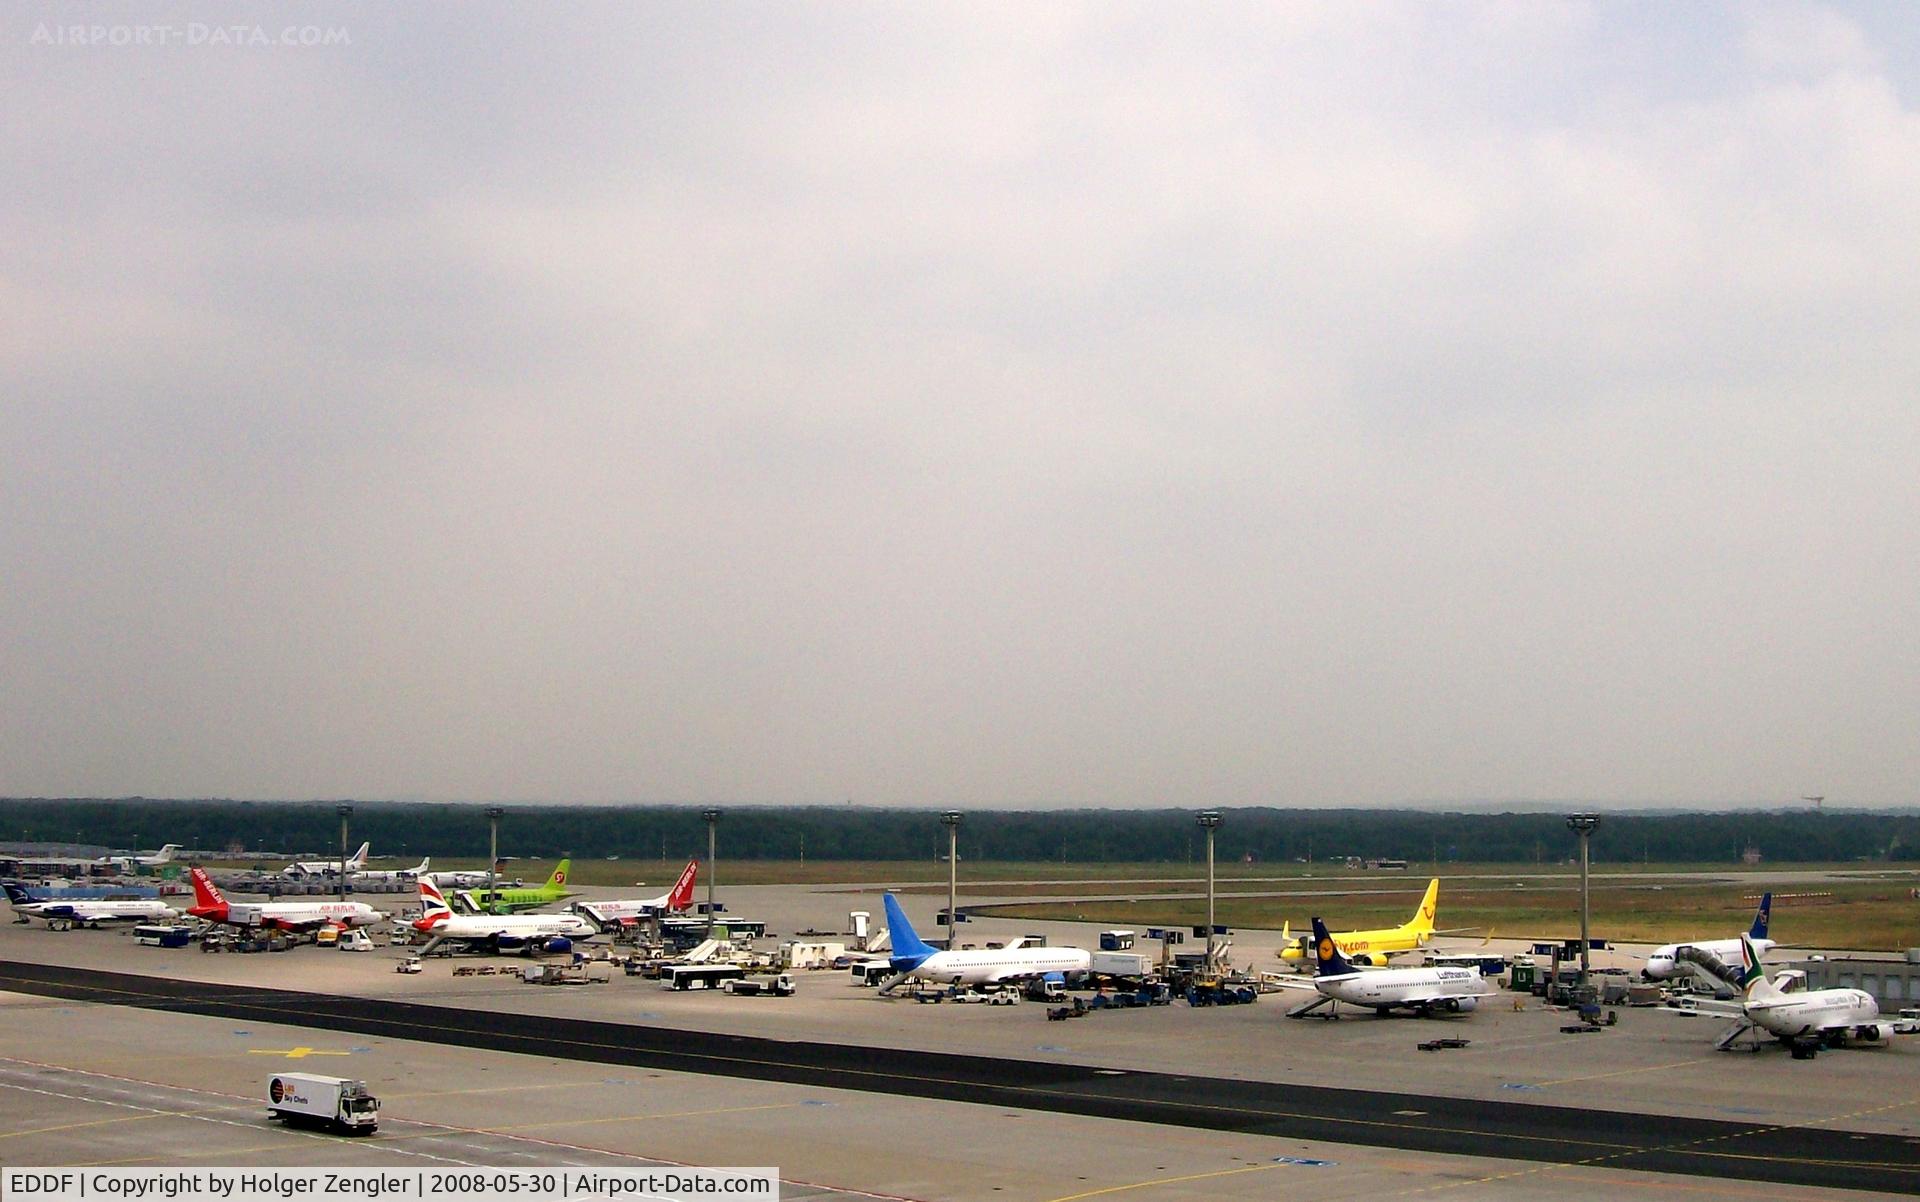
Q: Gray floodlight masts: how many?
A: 6